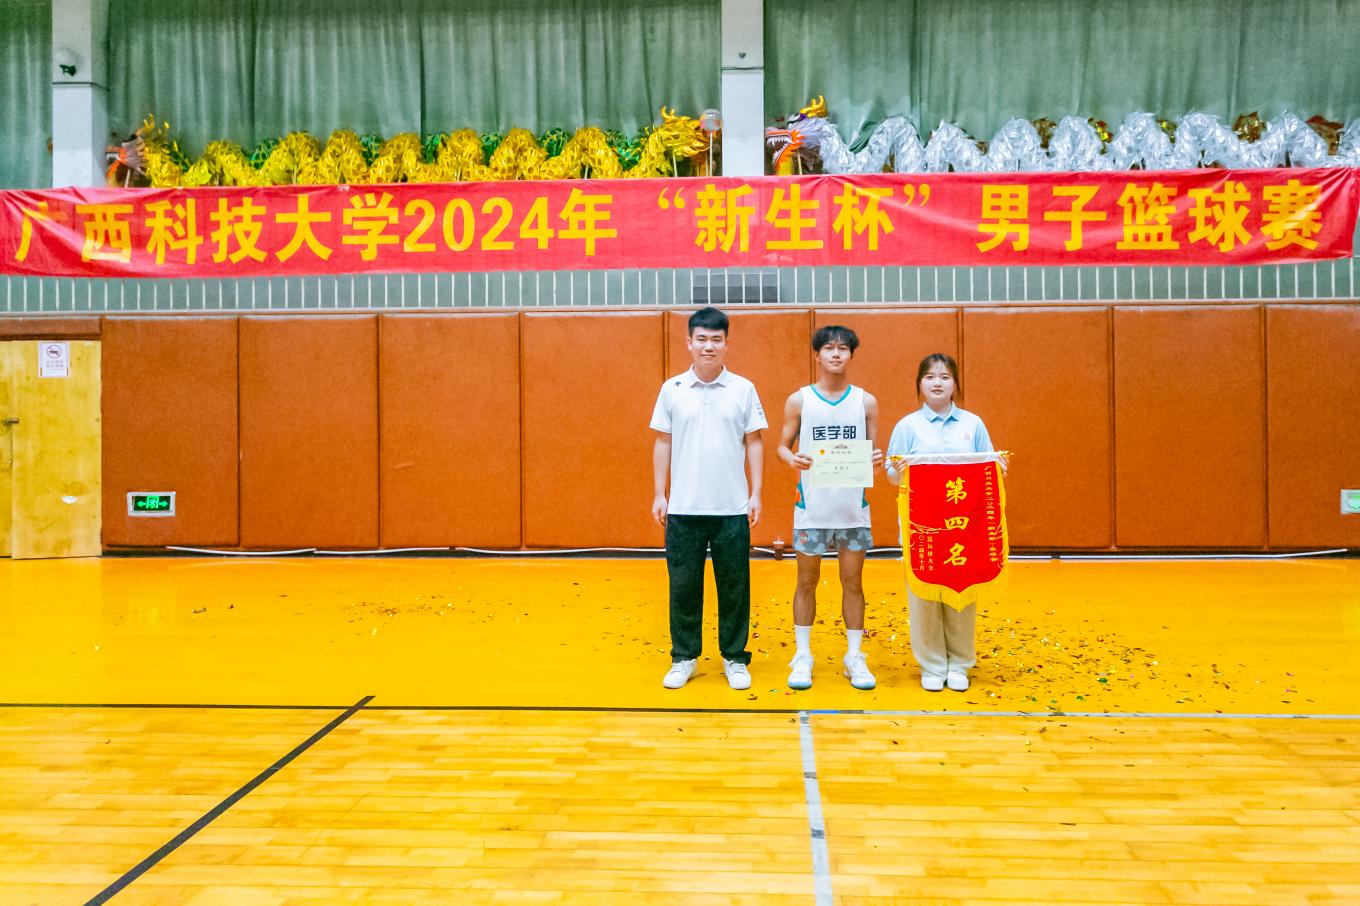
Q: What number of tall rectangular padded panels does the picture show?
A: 9